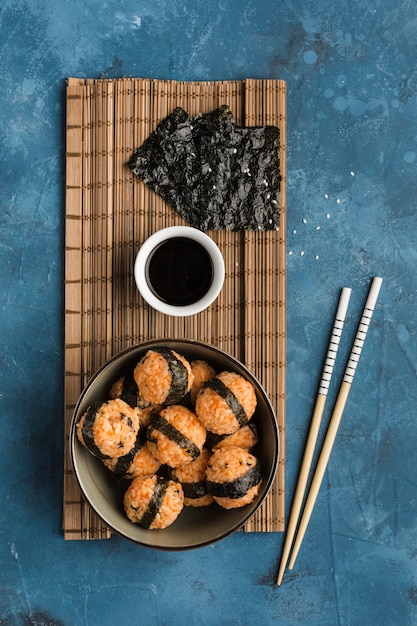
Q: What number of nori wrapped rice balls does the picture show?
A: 11